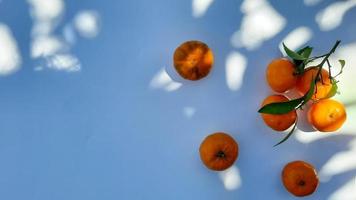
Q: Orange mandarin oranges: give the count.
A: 7